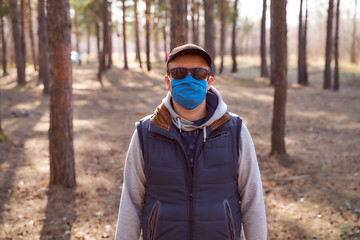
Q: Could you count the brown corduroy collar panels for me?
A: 2